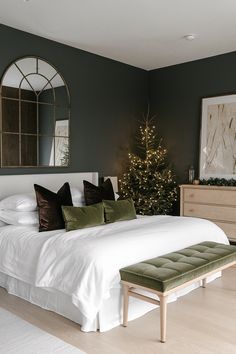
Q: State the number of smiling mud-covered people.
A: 0